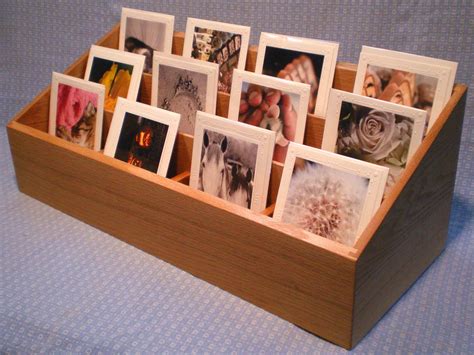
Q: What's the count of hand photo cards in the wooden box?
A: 2